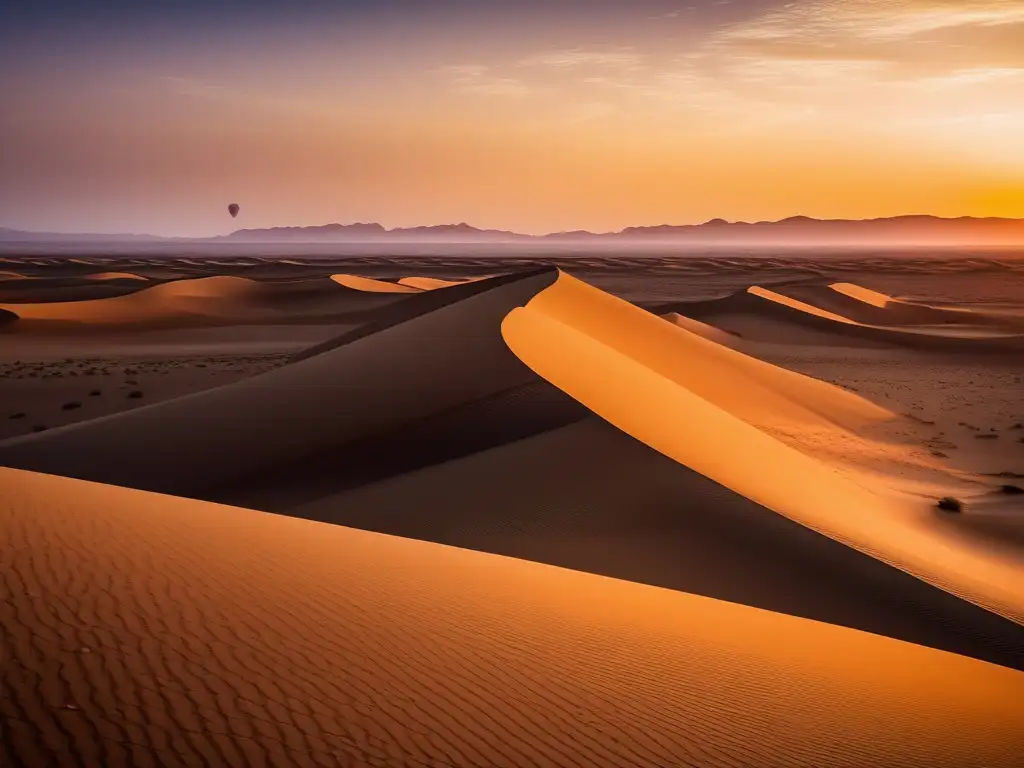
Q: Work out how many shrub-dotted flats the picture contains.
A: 2